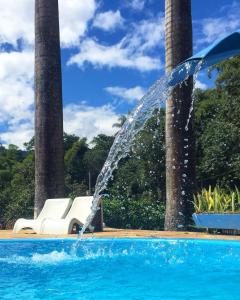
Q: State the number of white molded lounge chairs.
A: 2